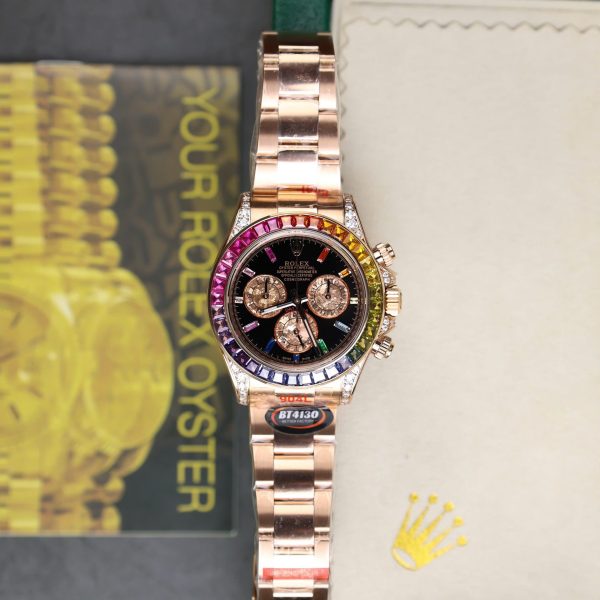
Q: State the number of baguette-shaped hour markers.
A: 11